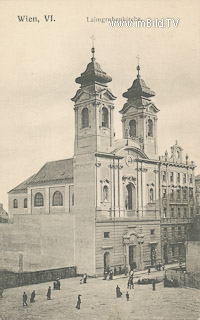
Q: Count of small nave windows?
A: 2